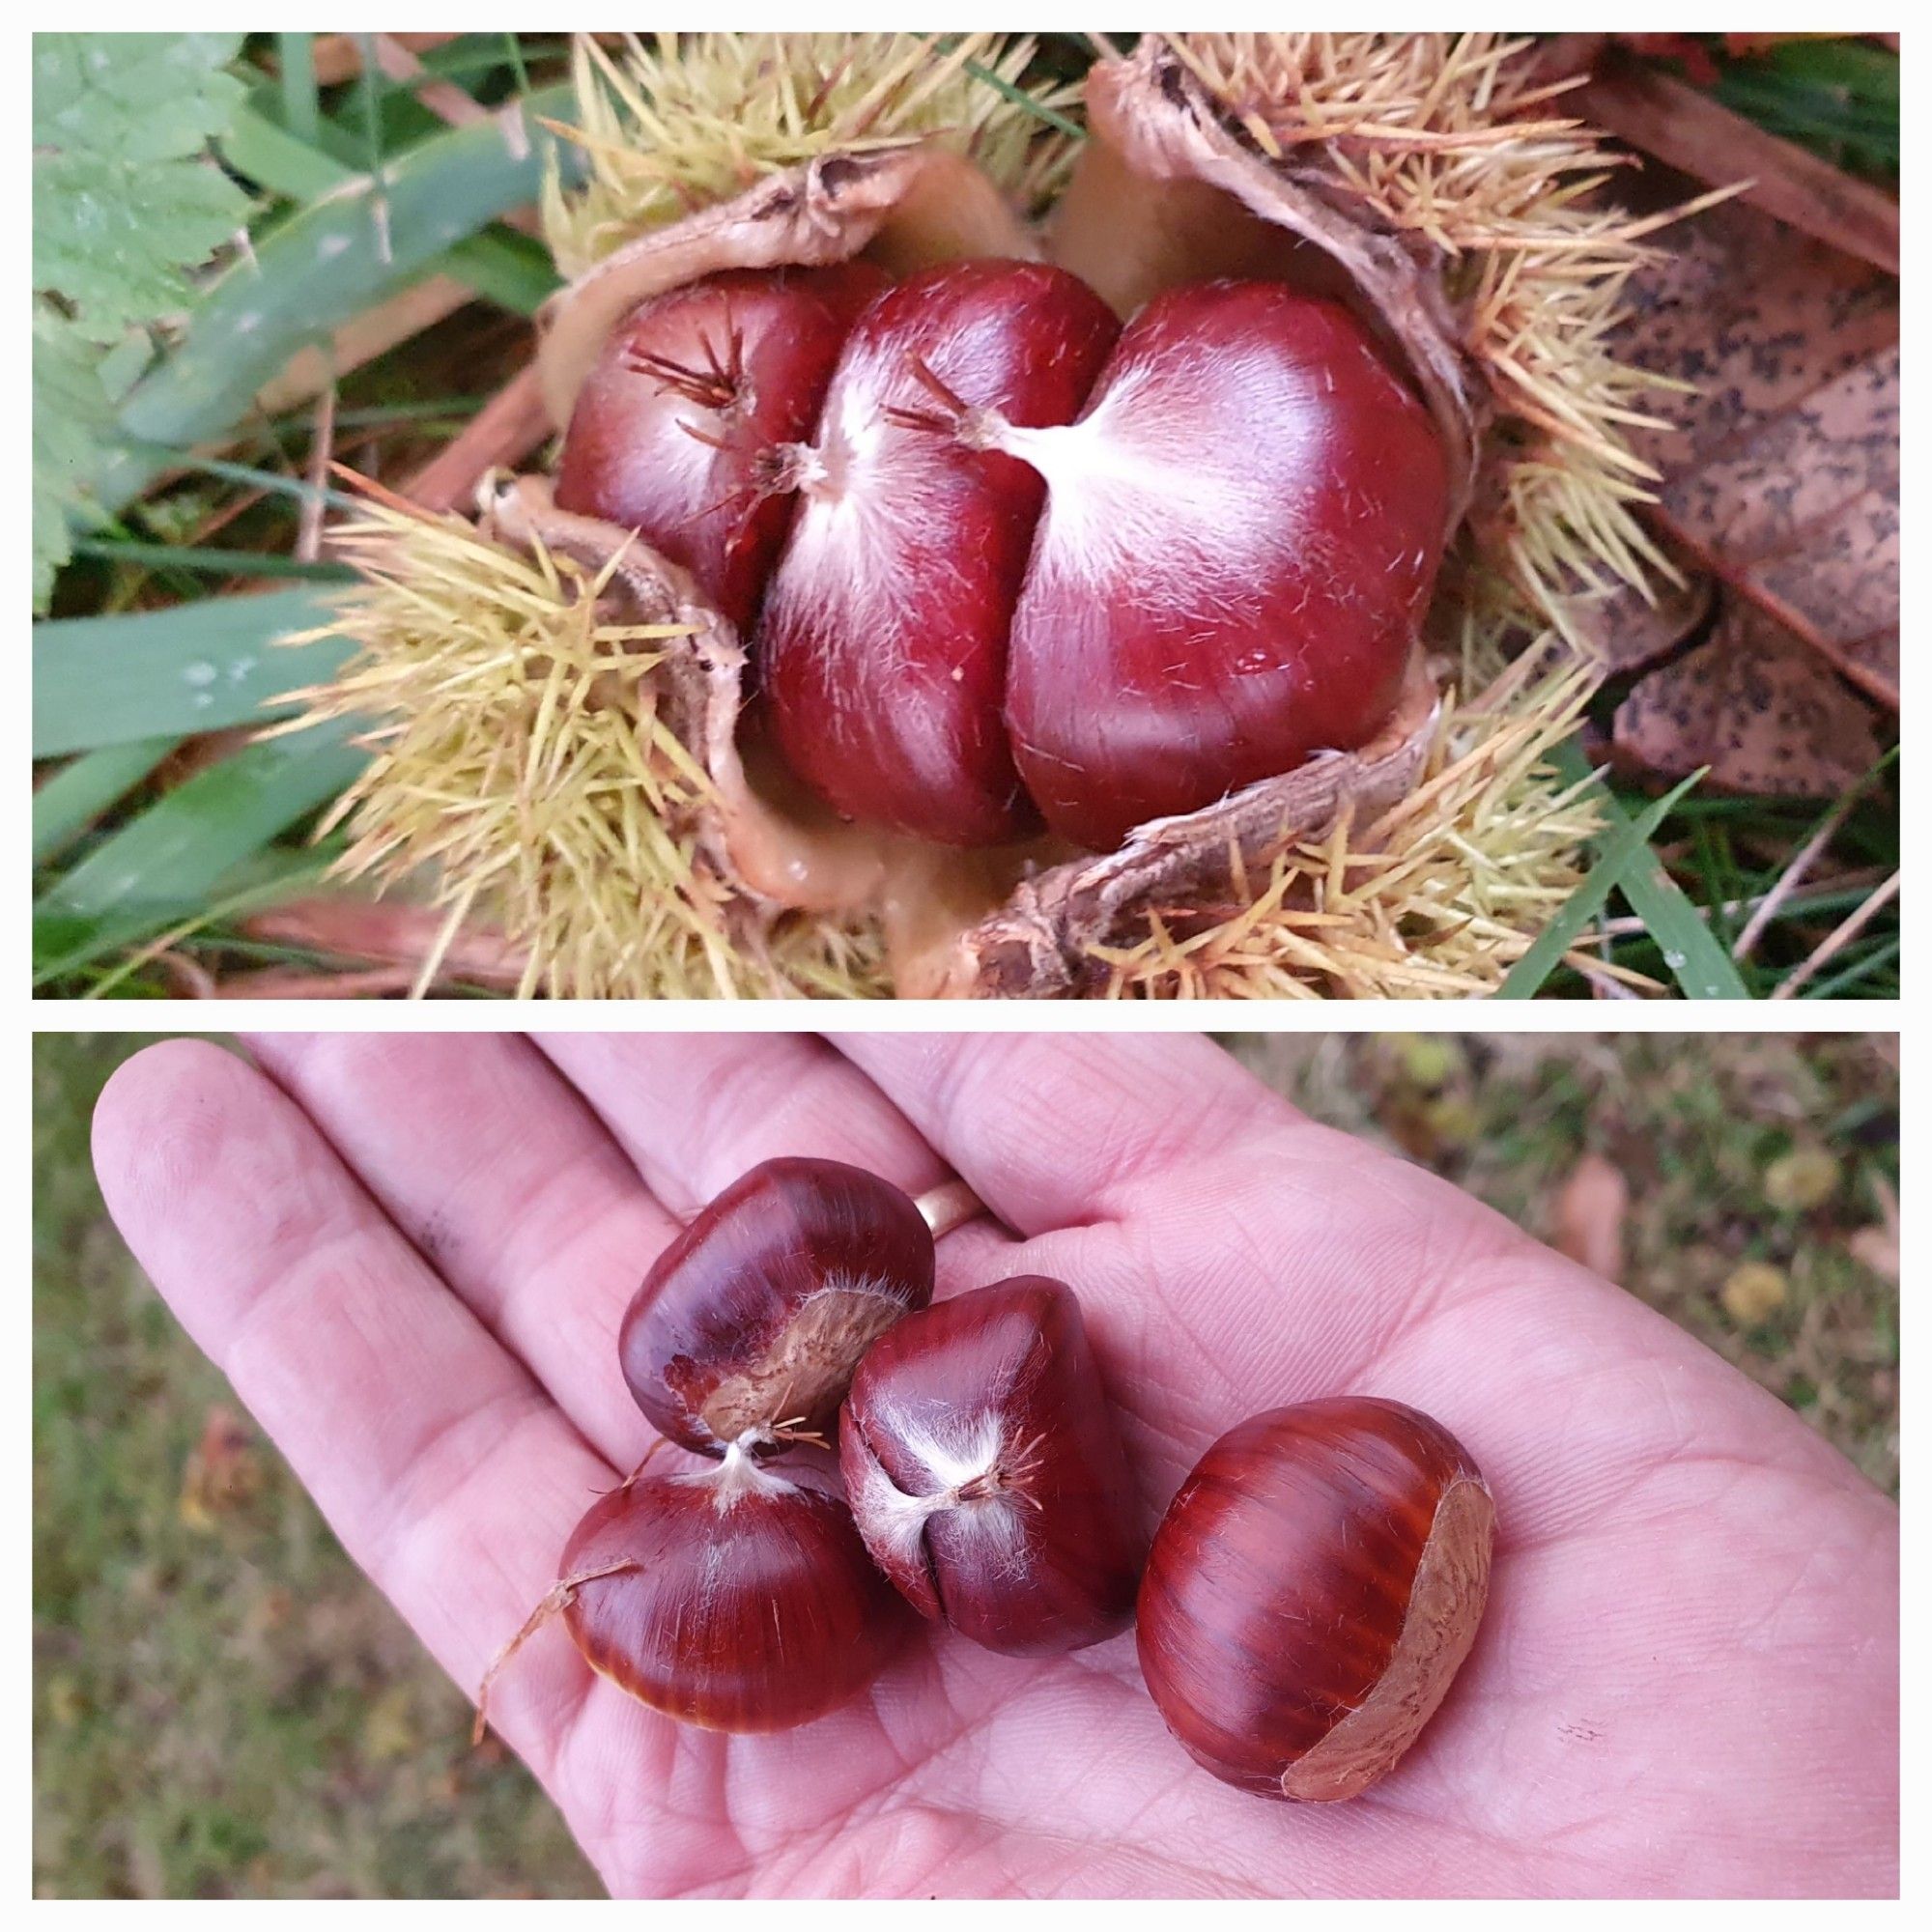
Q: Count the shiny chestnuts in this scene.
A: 7